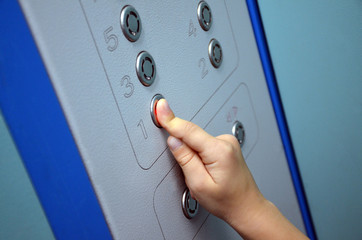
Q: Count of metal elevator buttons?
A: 7